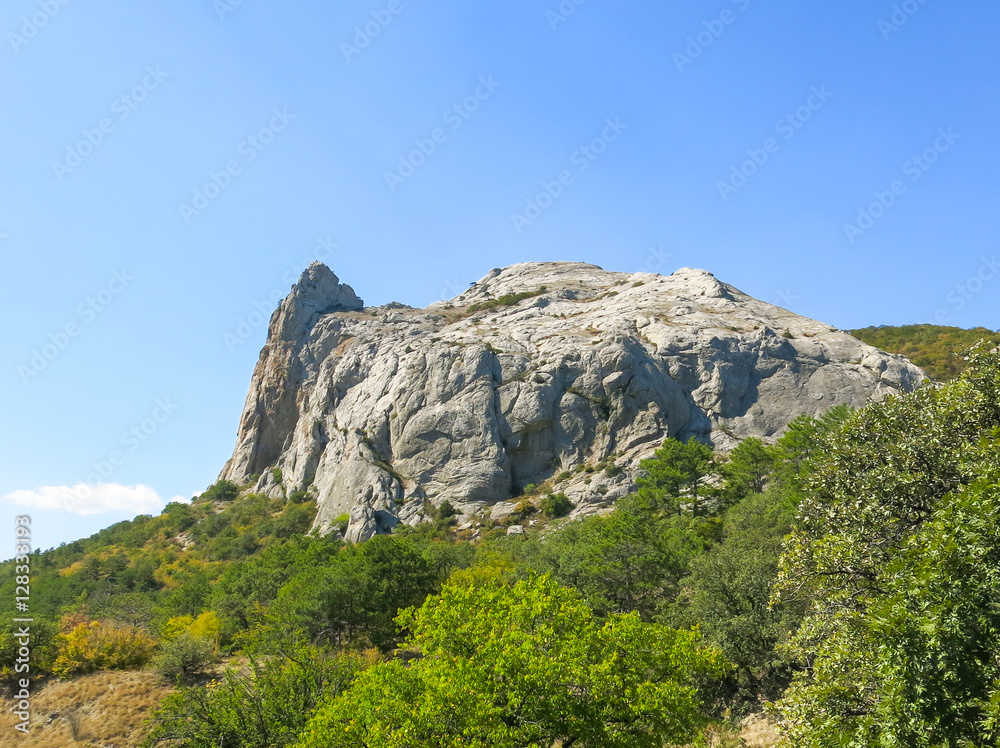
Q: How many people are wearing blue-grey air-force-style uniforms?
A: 0